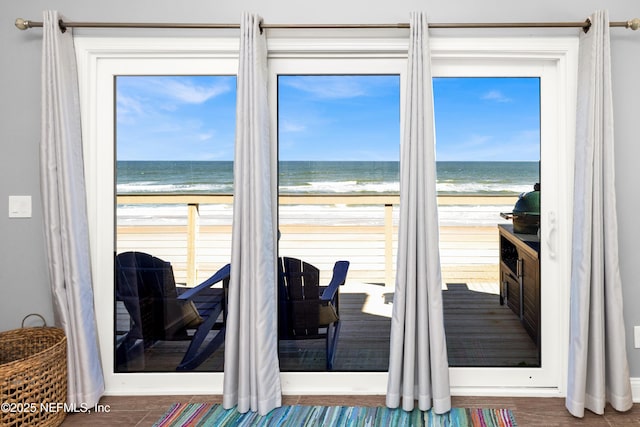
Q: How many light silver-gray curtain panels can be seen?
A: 4